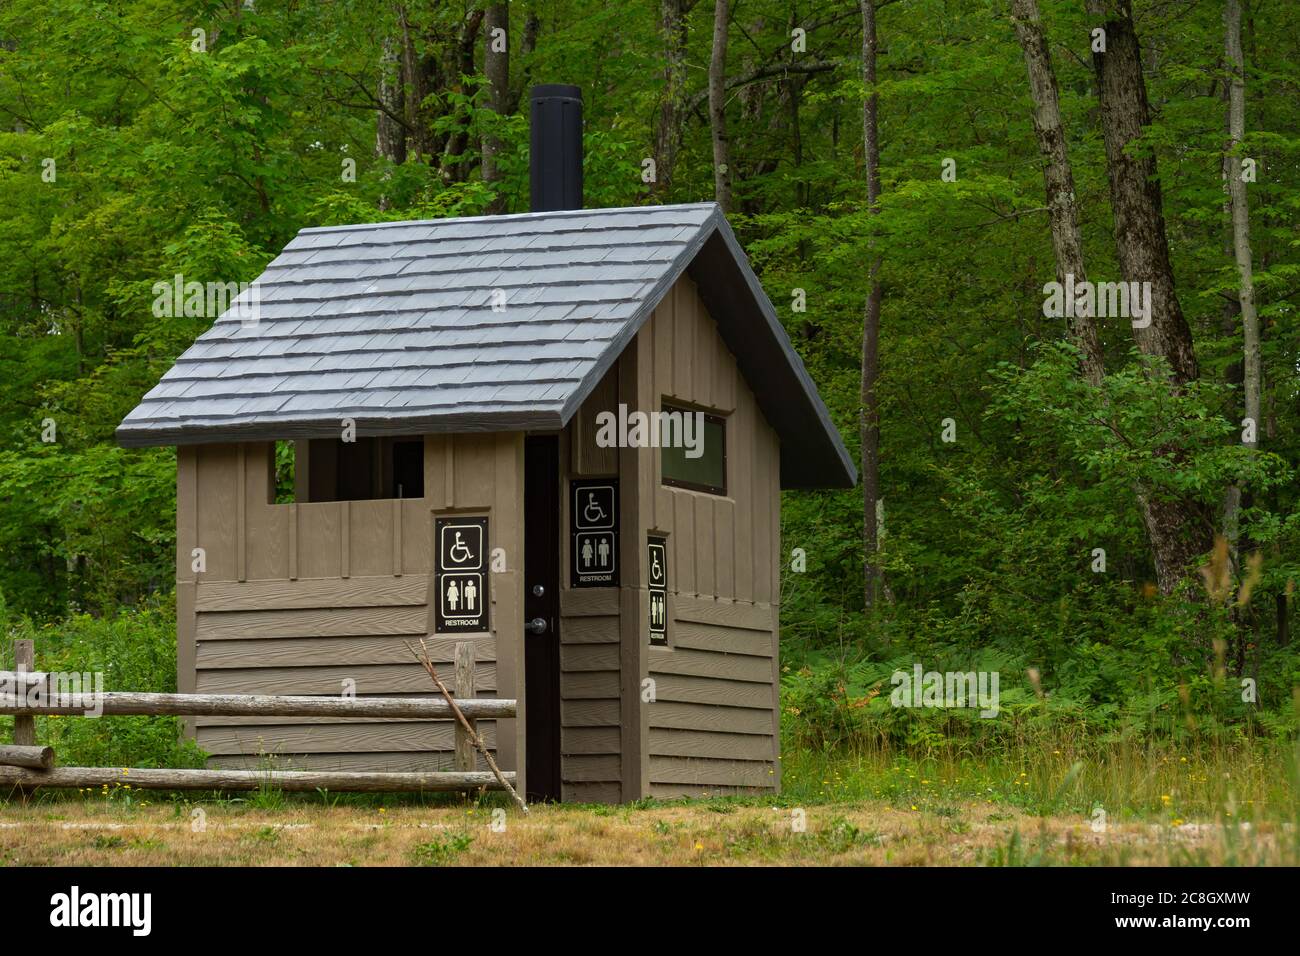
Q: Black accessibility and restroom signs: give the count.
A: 3